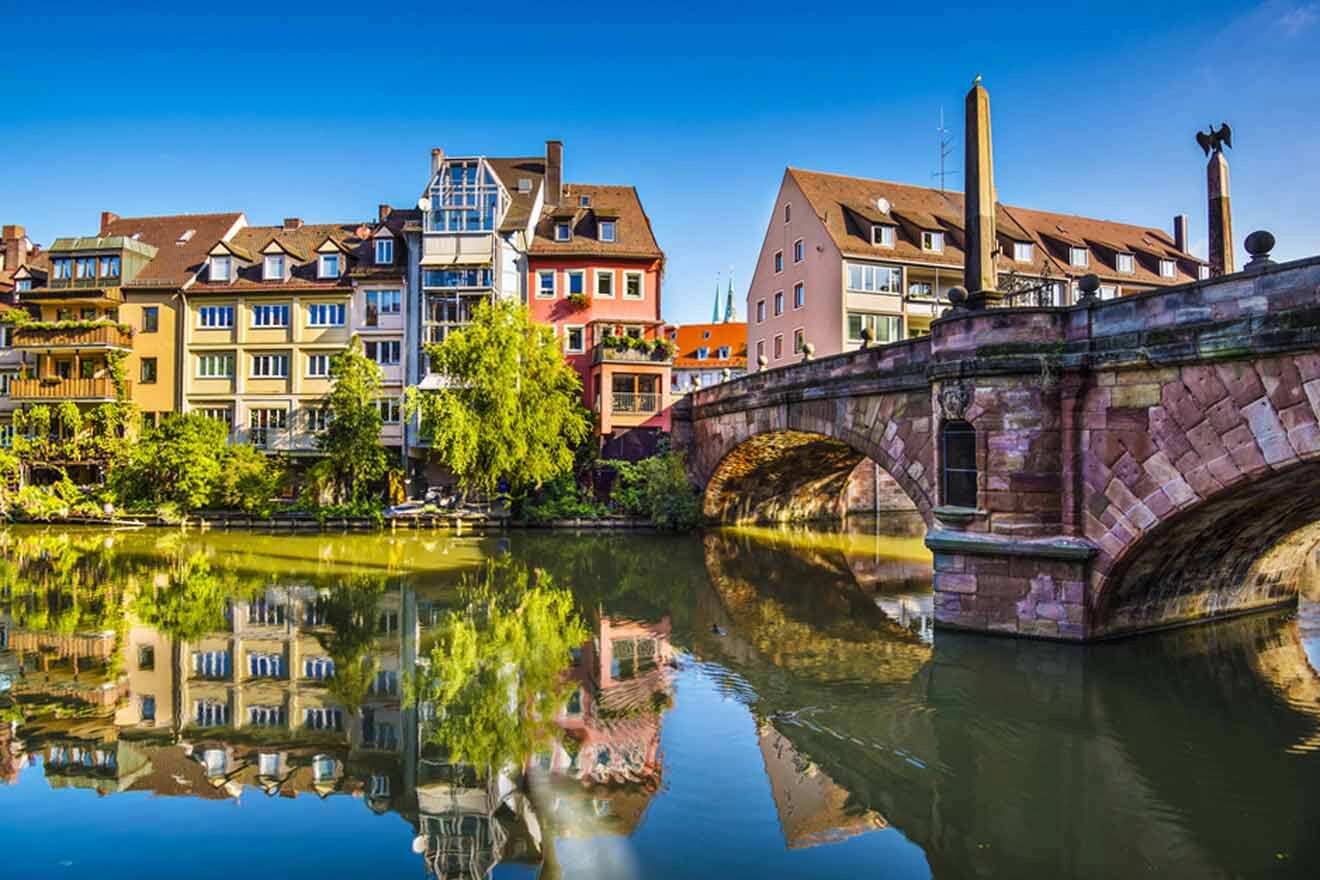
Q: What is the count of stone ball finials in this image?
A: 8